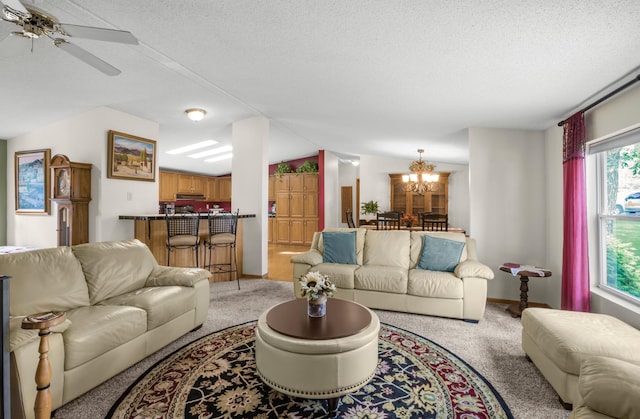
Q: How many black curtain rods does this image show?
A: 1